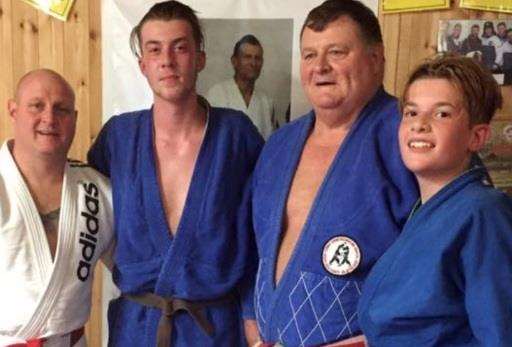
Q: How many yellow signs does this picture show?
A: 3